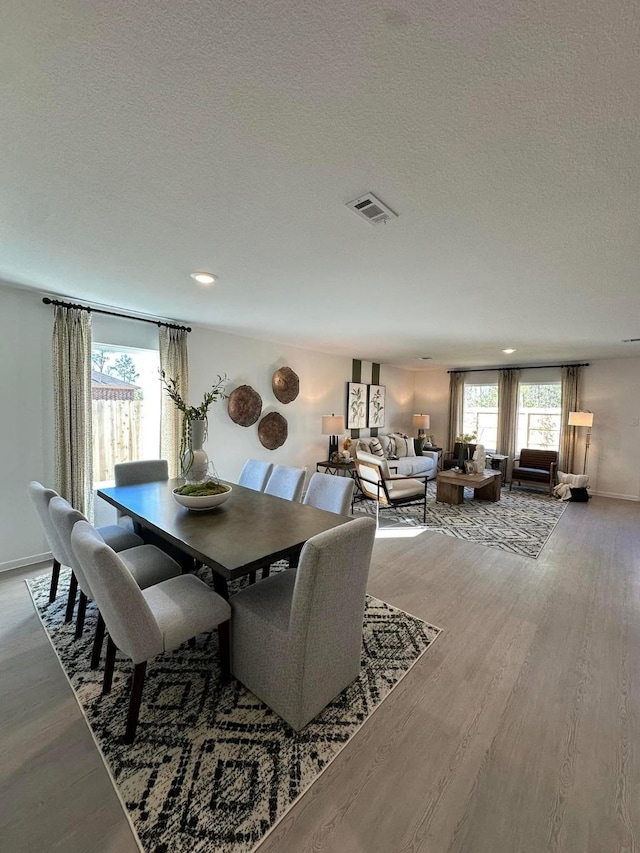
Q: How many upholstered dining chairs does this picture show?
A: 8